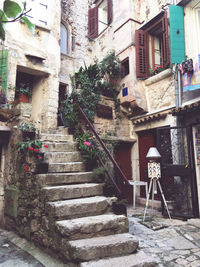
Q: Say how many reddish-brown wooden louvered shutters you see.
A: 4